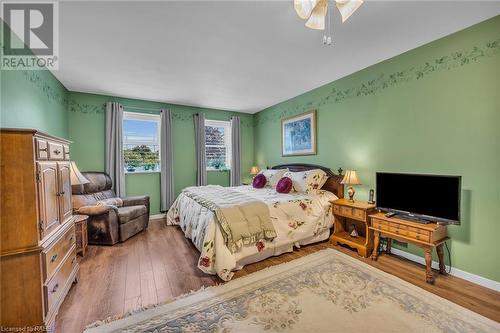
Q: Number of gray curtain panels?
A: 4